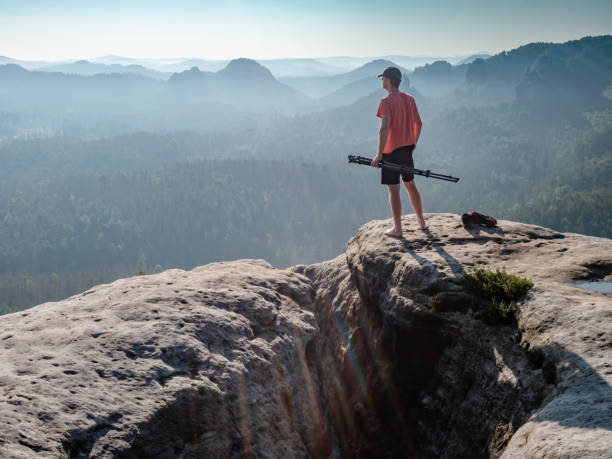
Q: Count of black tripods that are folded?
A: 1